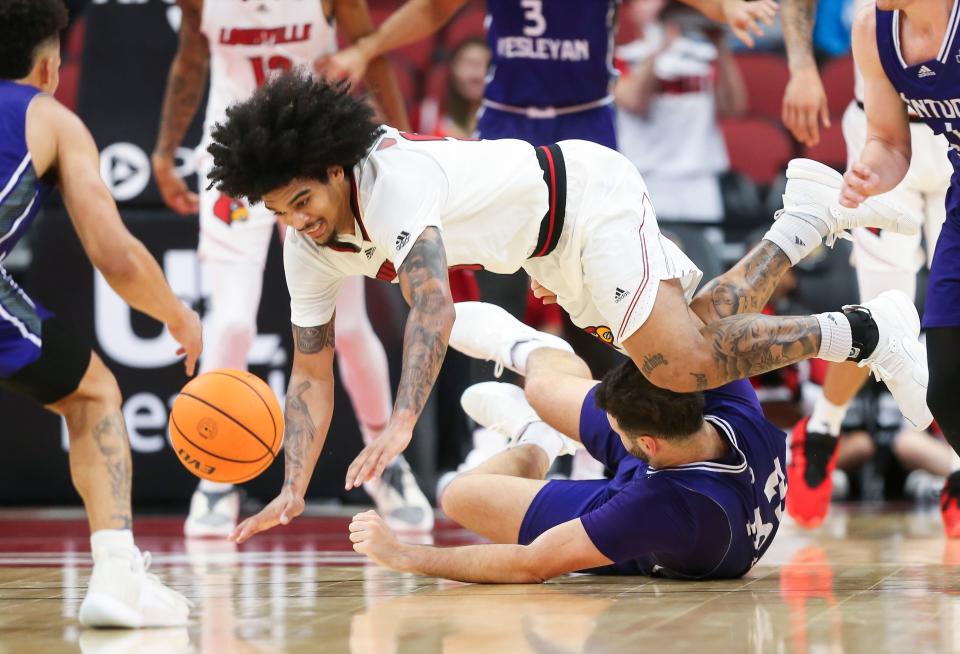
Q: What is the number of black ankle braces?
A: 1